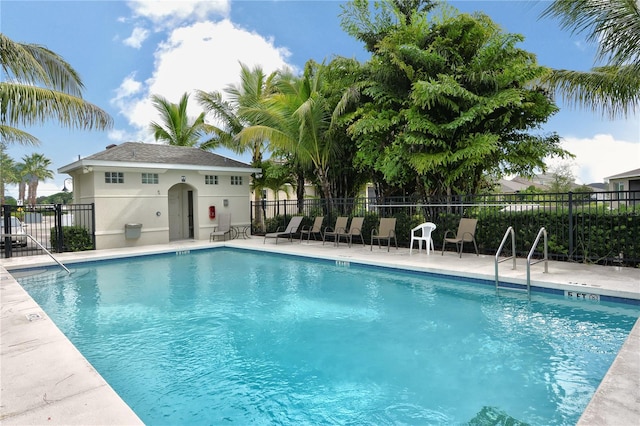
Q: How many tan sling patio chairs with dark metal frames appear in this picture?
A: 5